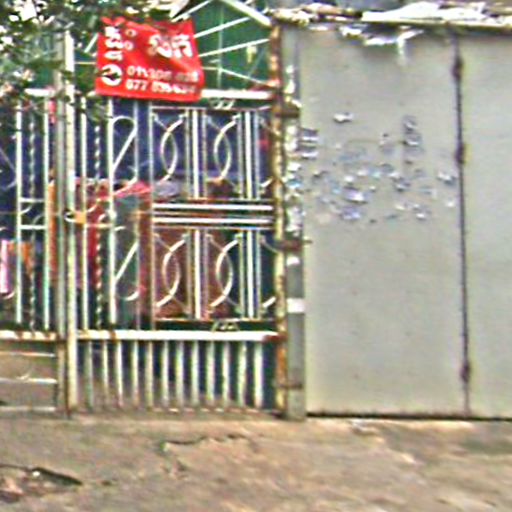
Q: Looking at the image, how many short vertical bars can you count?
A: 12